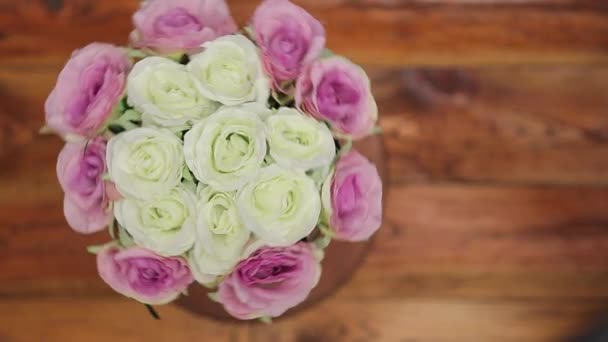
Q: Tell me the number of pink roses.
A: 8